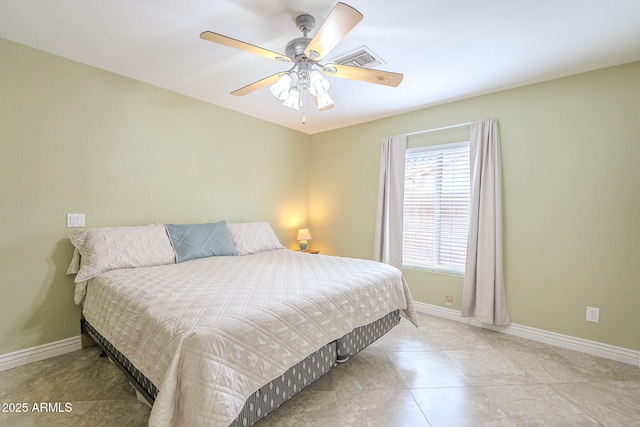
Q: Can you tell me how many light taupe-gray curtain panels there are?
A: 2